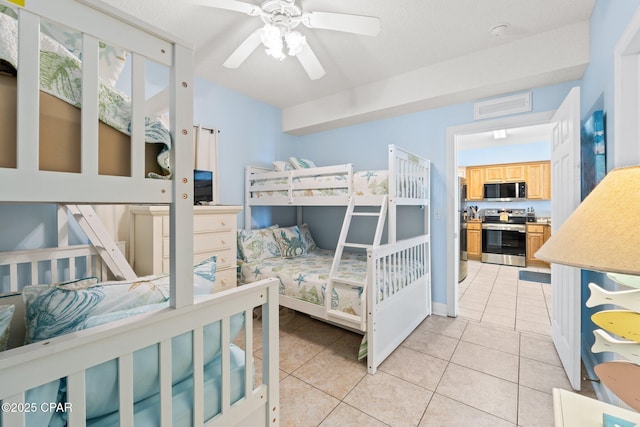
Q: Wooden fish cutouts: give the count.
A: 5